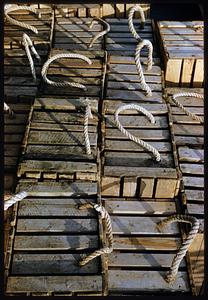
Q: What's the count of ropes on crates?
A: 13